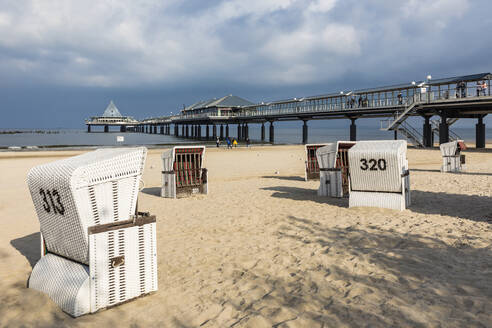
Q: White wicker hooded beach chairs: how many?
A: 6